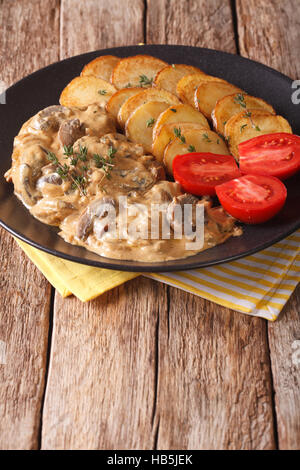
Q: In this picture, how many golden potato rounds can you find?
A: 14